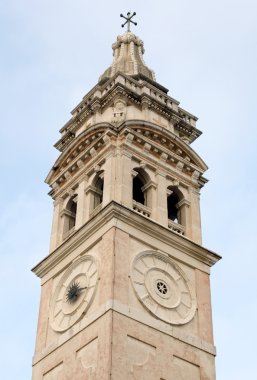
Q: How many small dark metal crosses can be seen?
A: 1